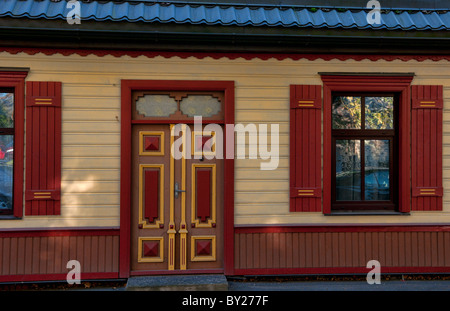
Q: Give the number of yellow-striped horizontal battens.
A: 6